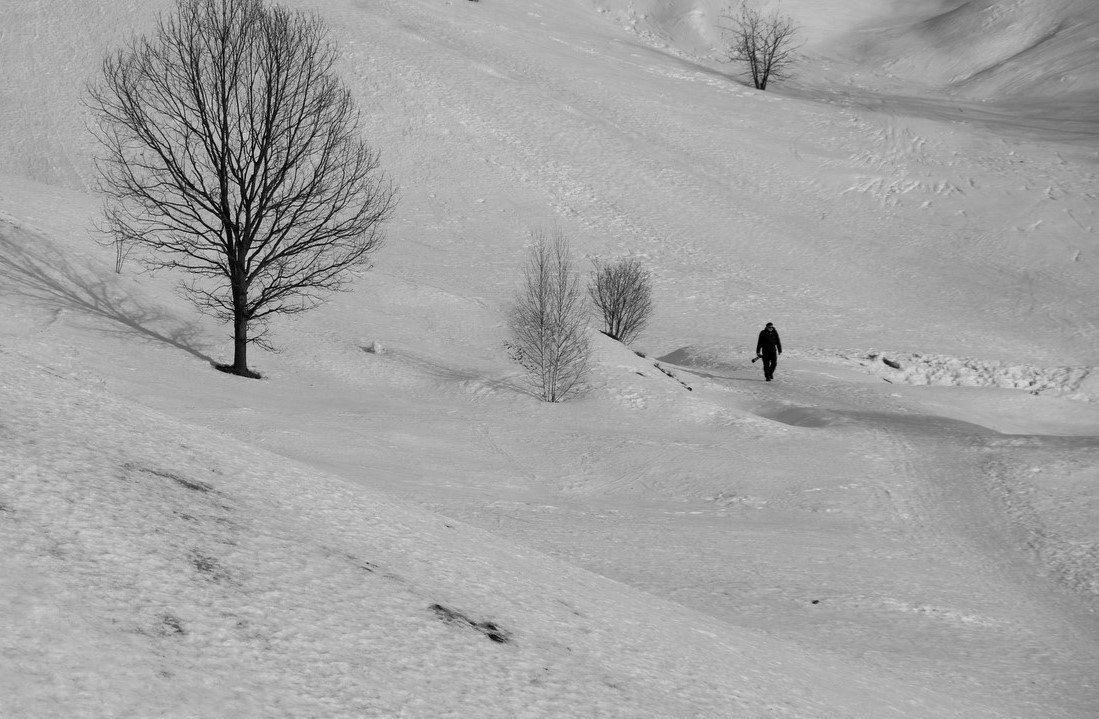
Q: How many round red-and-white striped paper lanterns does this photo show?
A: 0